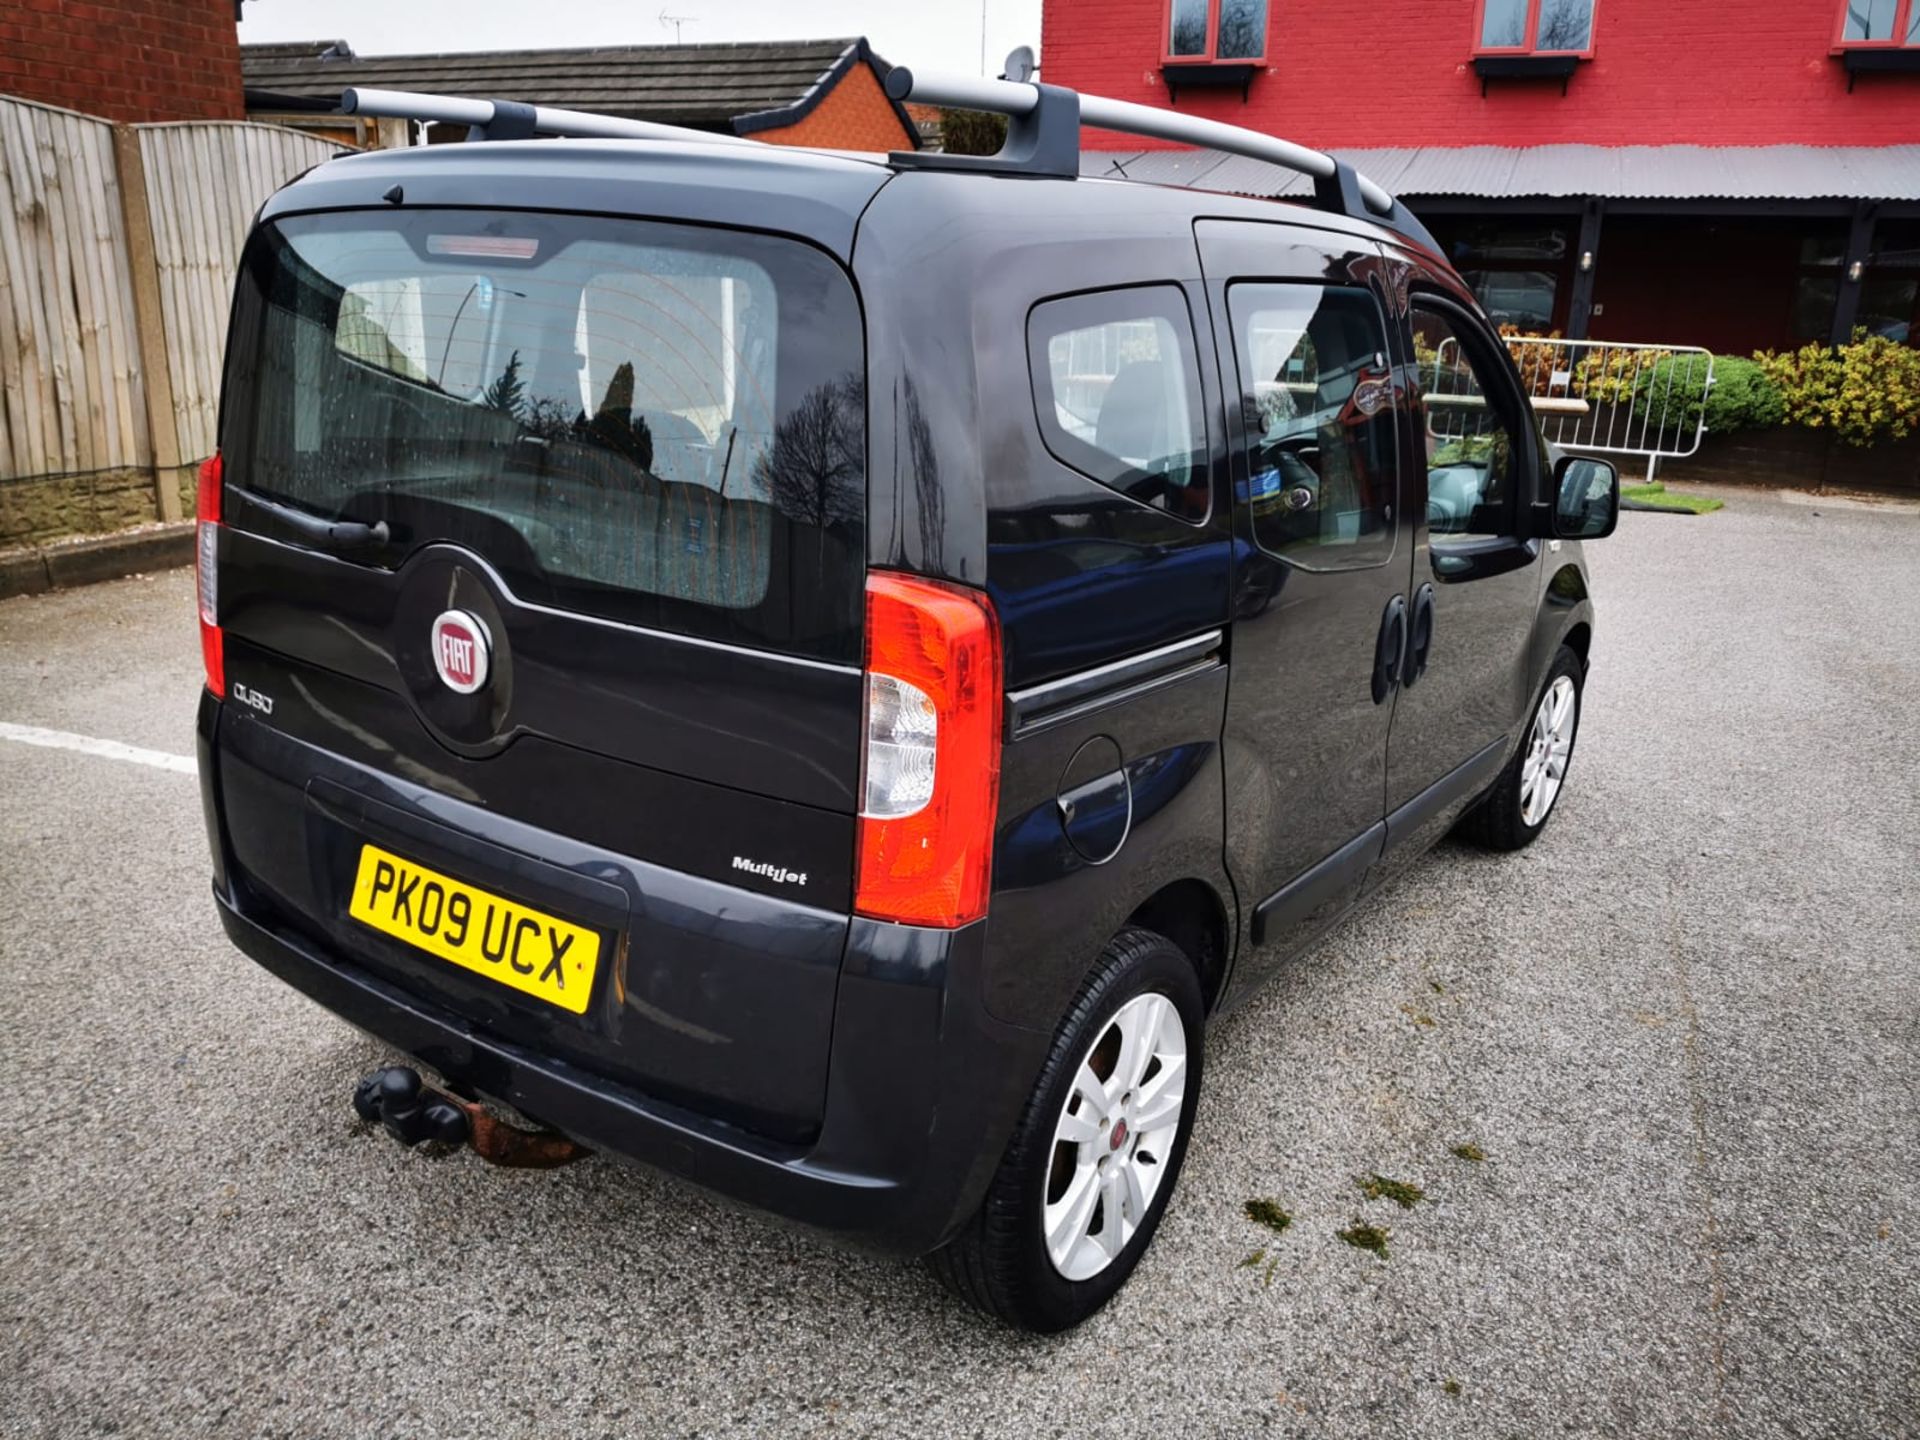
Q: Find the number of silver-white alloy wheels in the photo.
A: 2